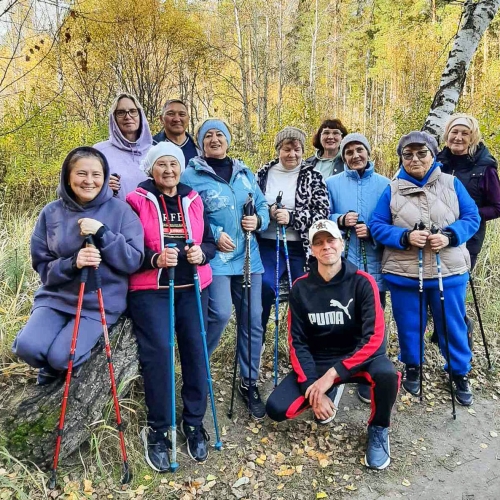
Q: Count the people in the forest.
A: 11